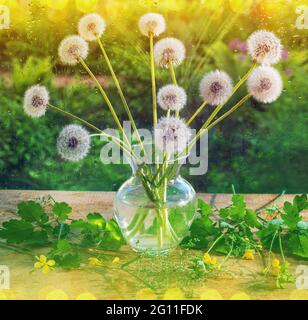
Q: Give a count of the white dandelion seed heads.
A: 11